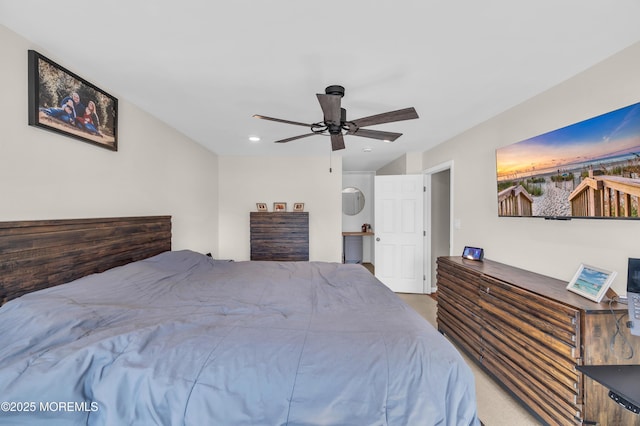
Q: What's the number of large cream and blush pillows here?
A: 0